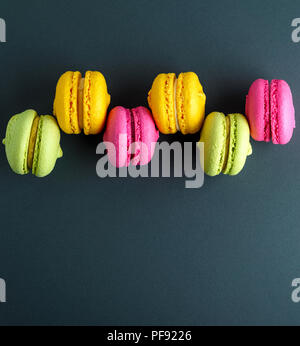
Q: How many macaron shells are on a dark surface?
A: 12